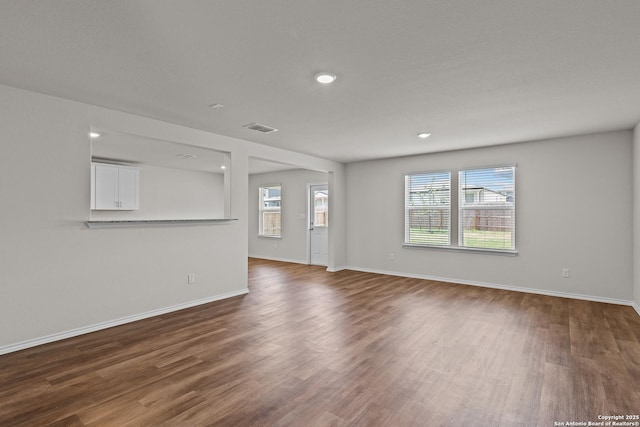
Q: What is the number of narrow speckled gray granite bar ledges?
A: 1